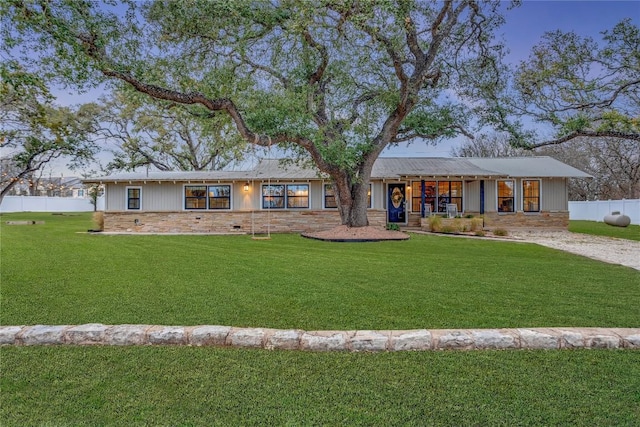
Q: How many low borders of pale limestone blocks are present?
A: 1